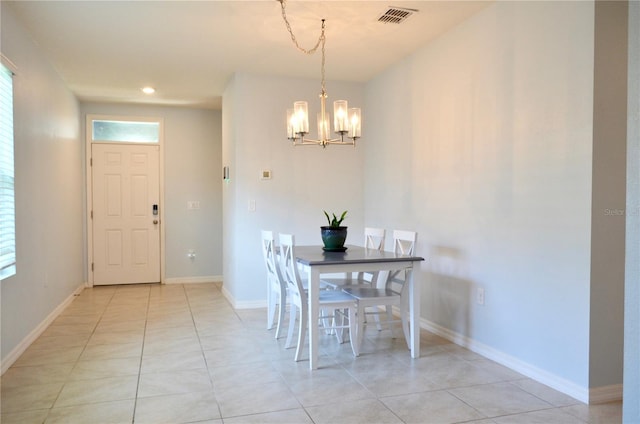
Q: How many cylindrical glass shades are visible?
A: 5